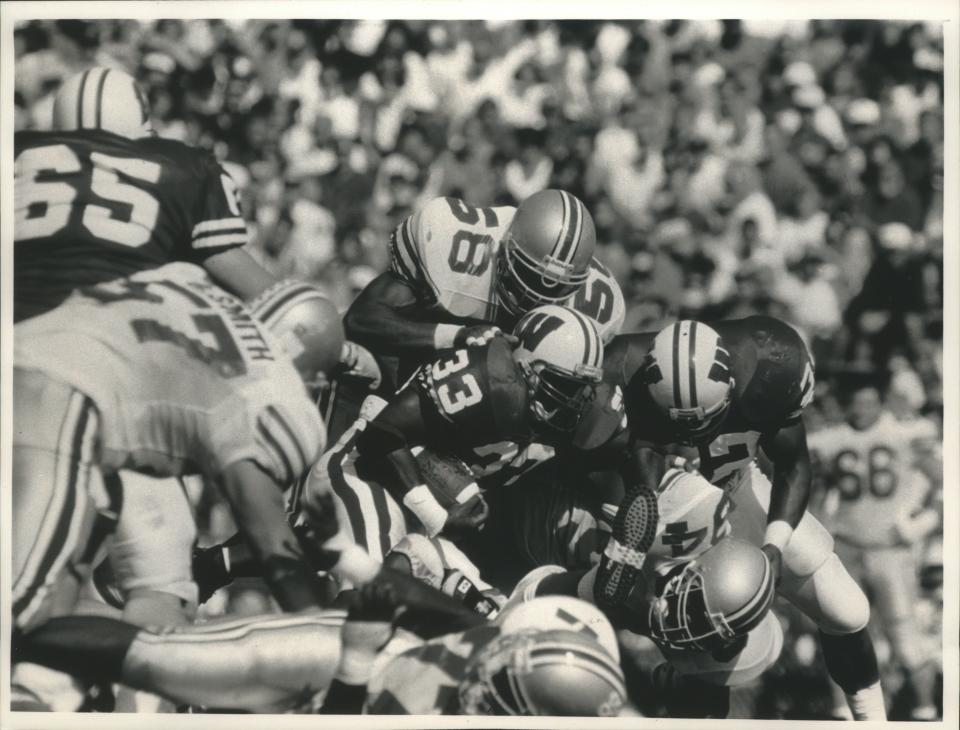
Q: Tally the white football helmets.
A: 4